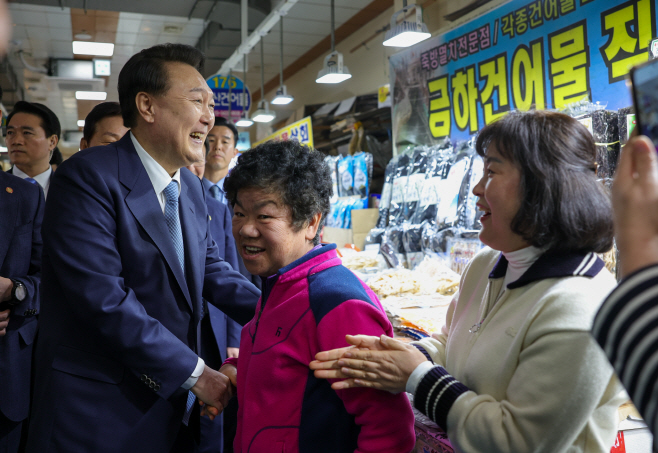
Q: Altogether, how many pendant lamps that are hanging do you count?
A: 5